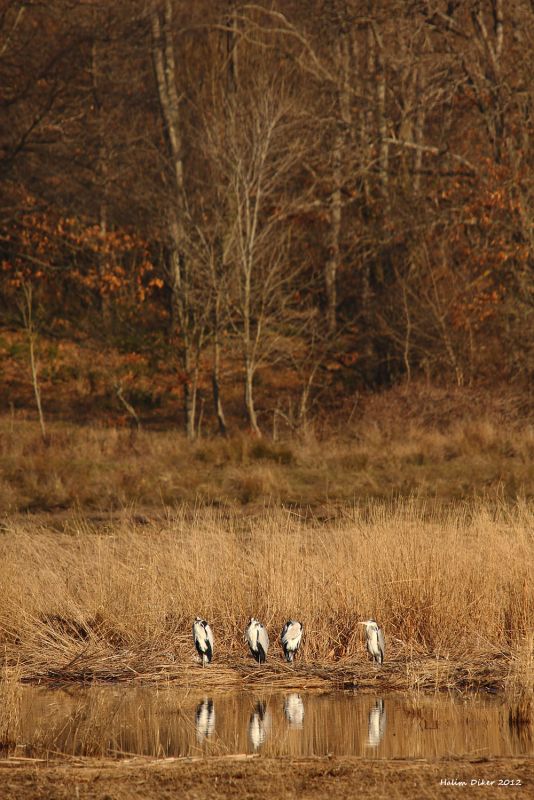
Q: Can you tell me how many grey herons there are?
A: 4